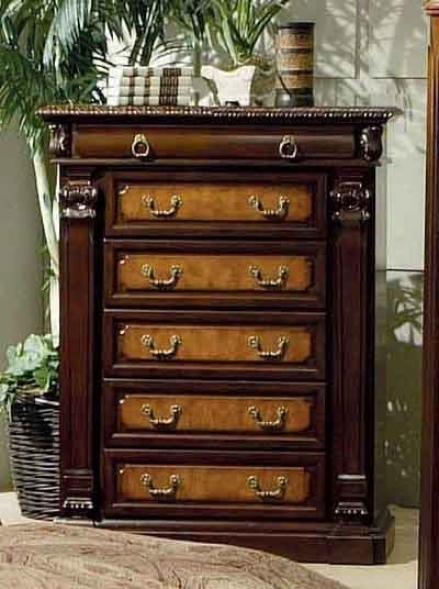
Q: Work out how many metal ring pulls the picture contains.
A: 2